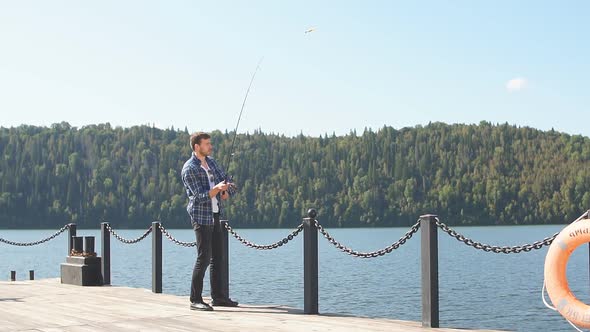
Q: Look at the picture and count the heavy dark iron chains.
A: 6